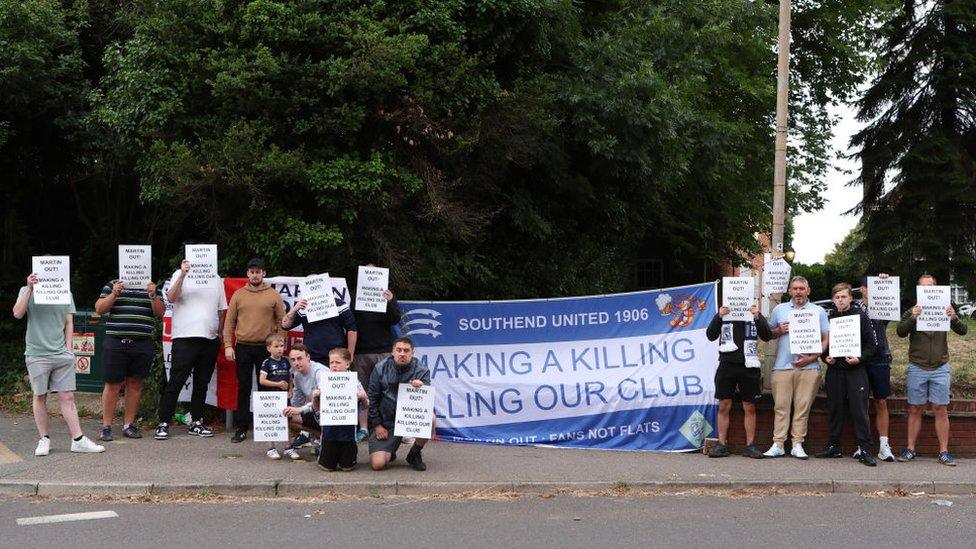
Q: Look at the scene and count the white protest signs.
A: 14